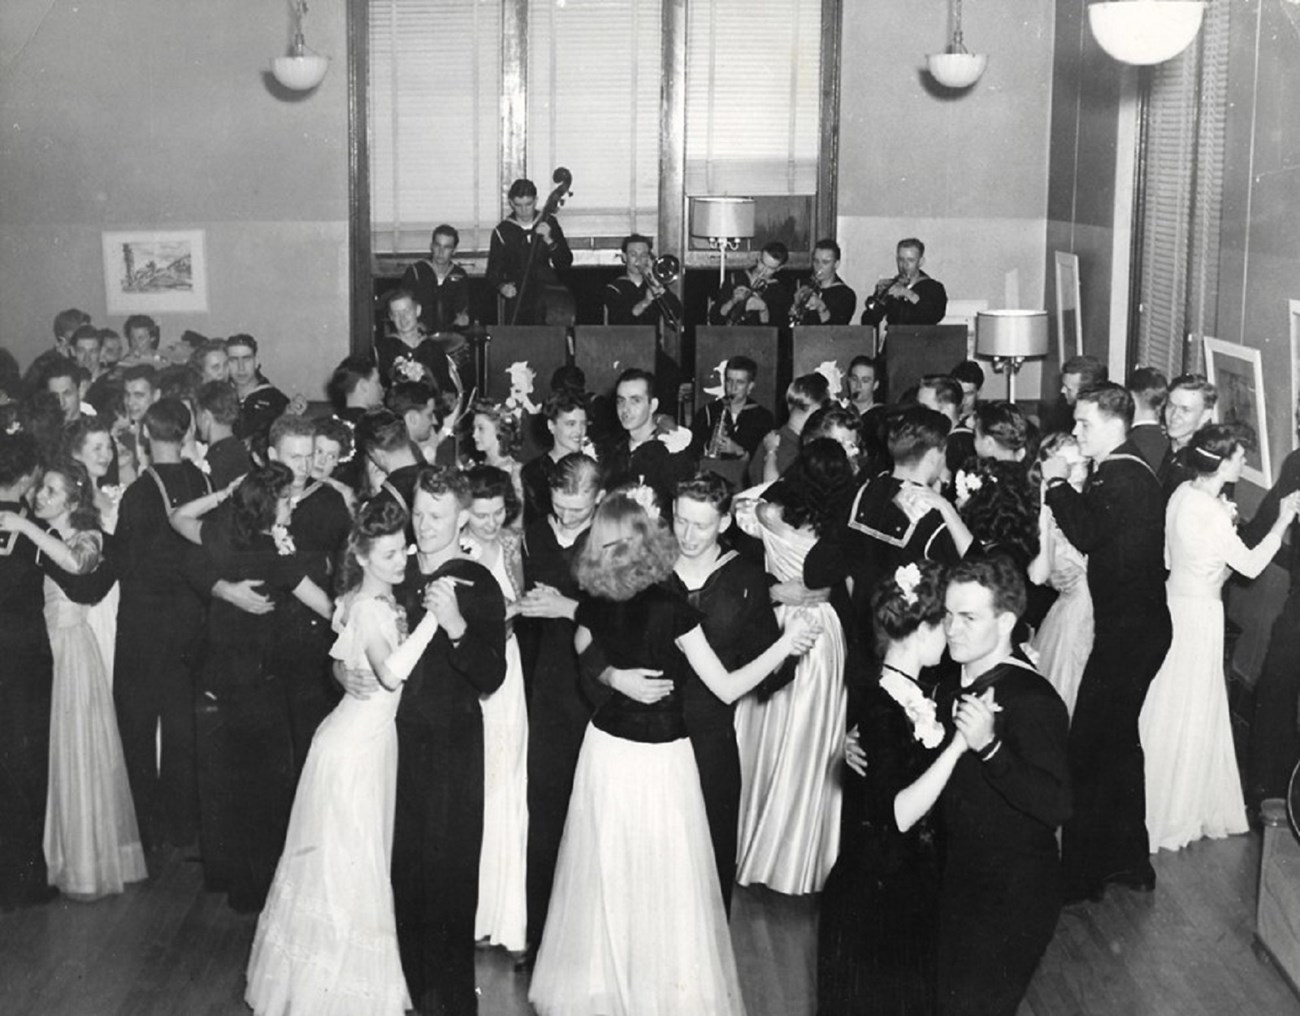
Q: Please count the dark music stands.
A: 5